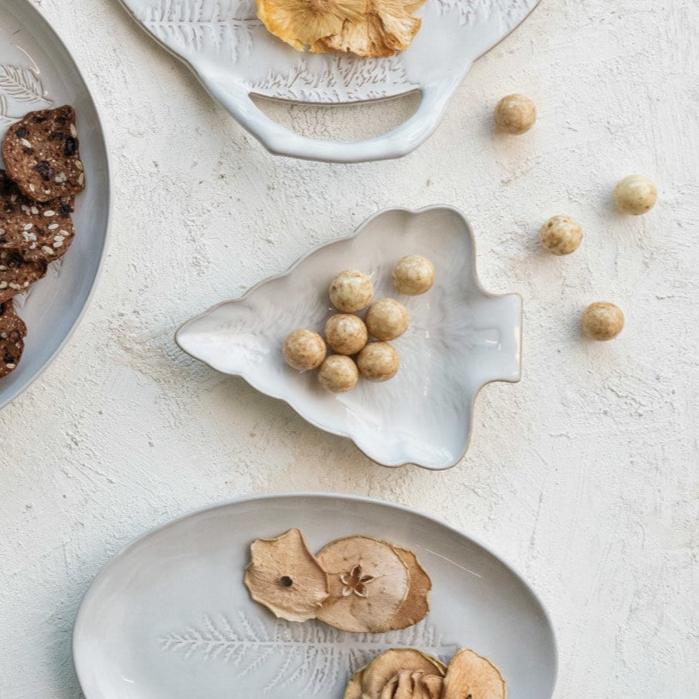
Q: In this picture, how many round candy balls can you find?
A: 11